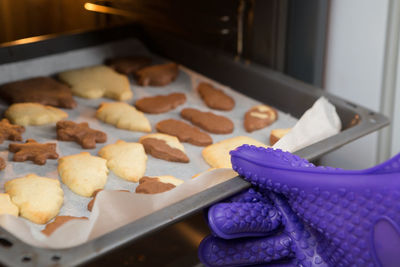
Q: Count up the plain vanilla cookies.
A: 8